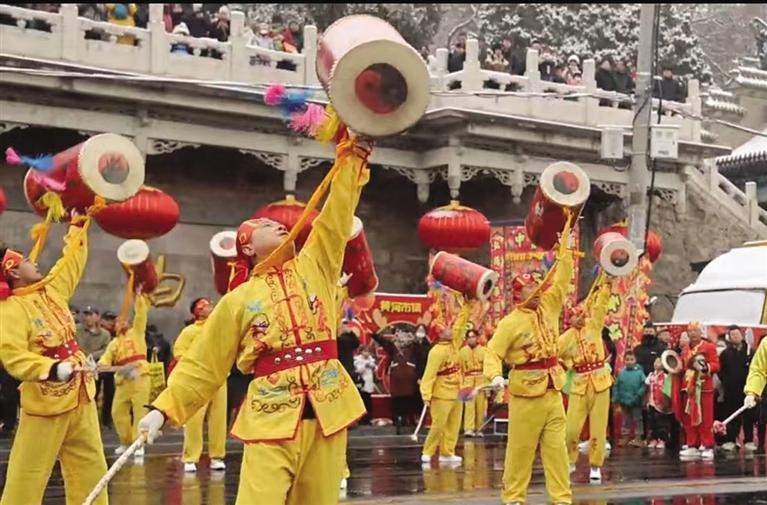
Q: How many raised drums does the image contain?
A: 8